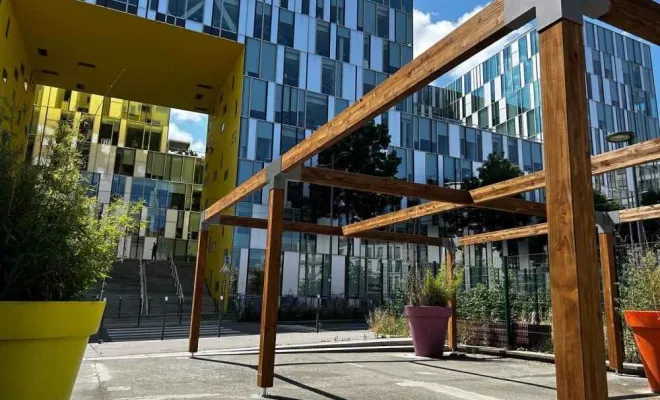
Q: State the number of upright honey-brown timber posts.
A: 5